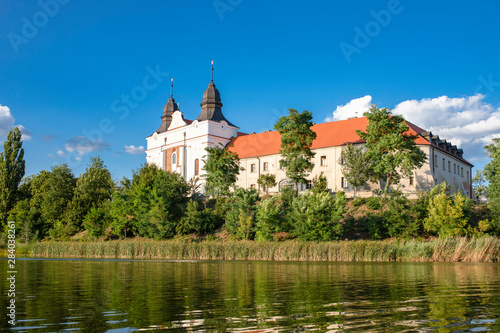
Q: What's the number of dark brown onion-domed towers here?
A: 2